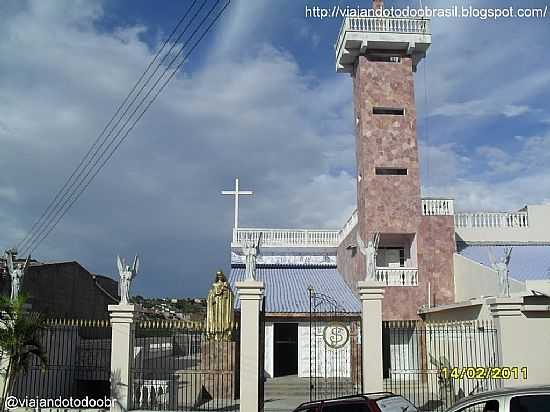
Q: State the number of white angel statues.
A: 5